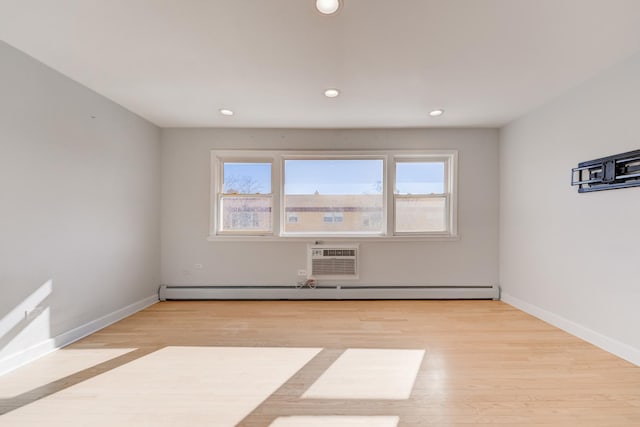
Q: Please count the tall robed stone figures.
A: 0